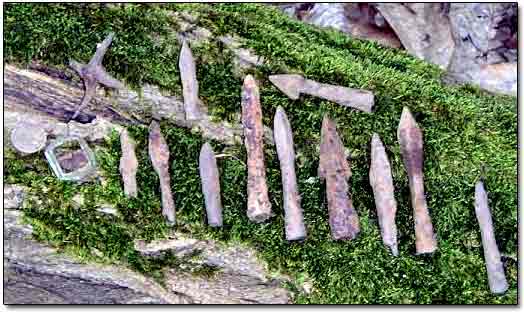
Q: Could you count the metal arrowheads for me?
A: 11